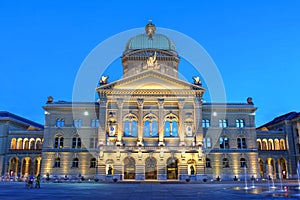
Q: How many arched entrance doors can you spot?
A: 3